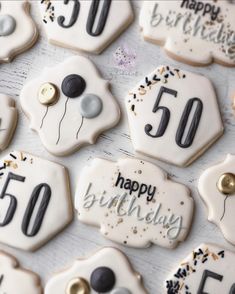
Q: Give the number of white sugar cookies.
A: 12